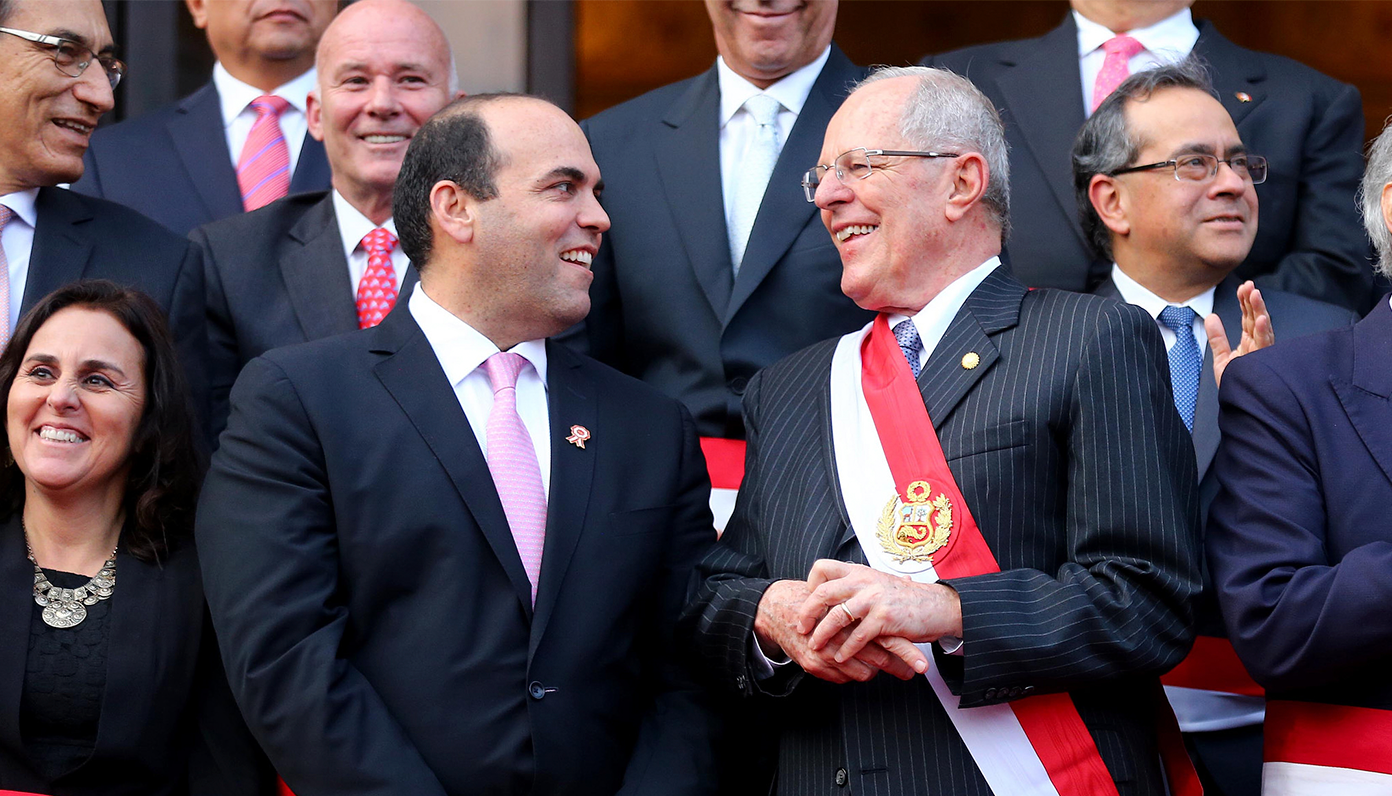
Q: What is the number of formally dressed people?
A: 10